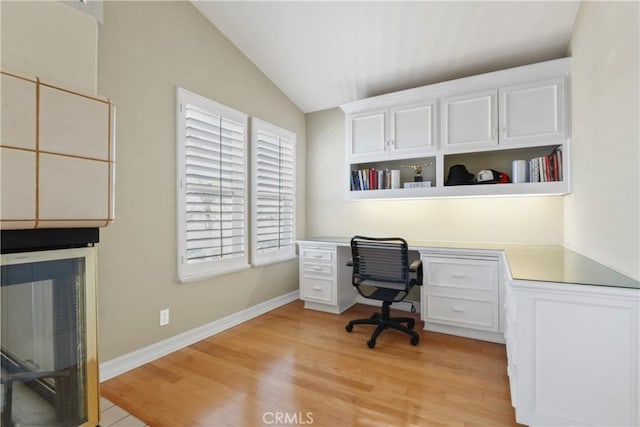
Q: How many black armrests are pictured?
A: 2